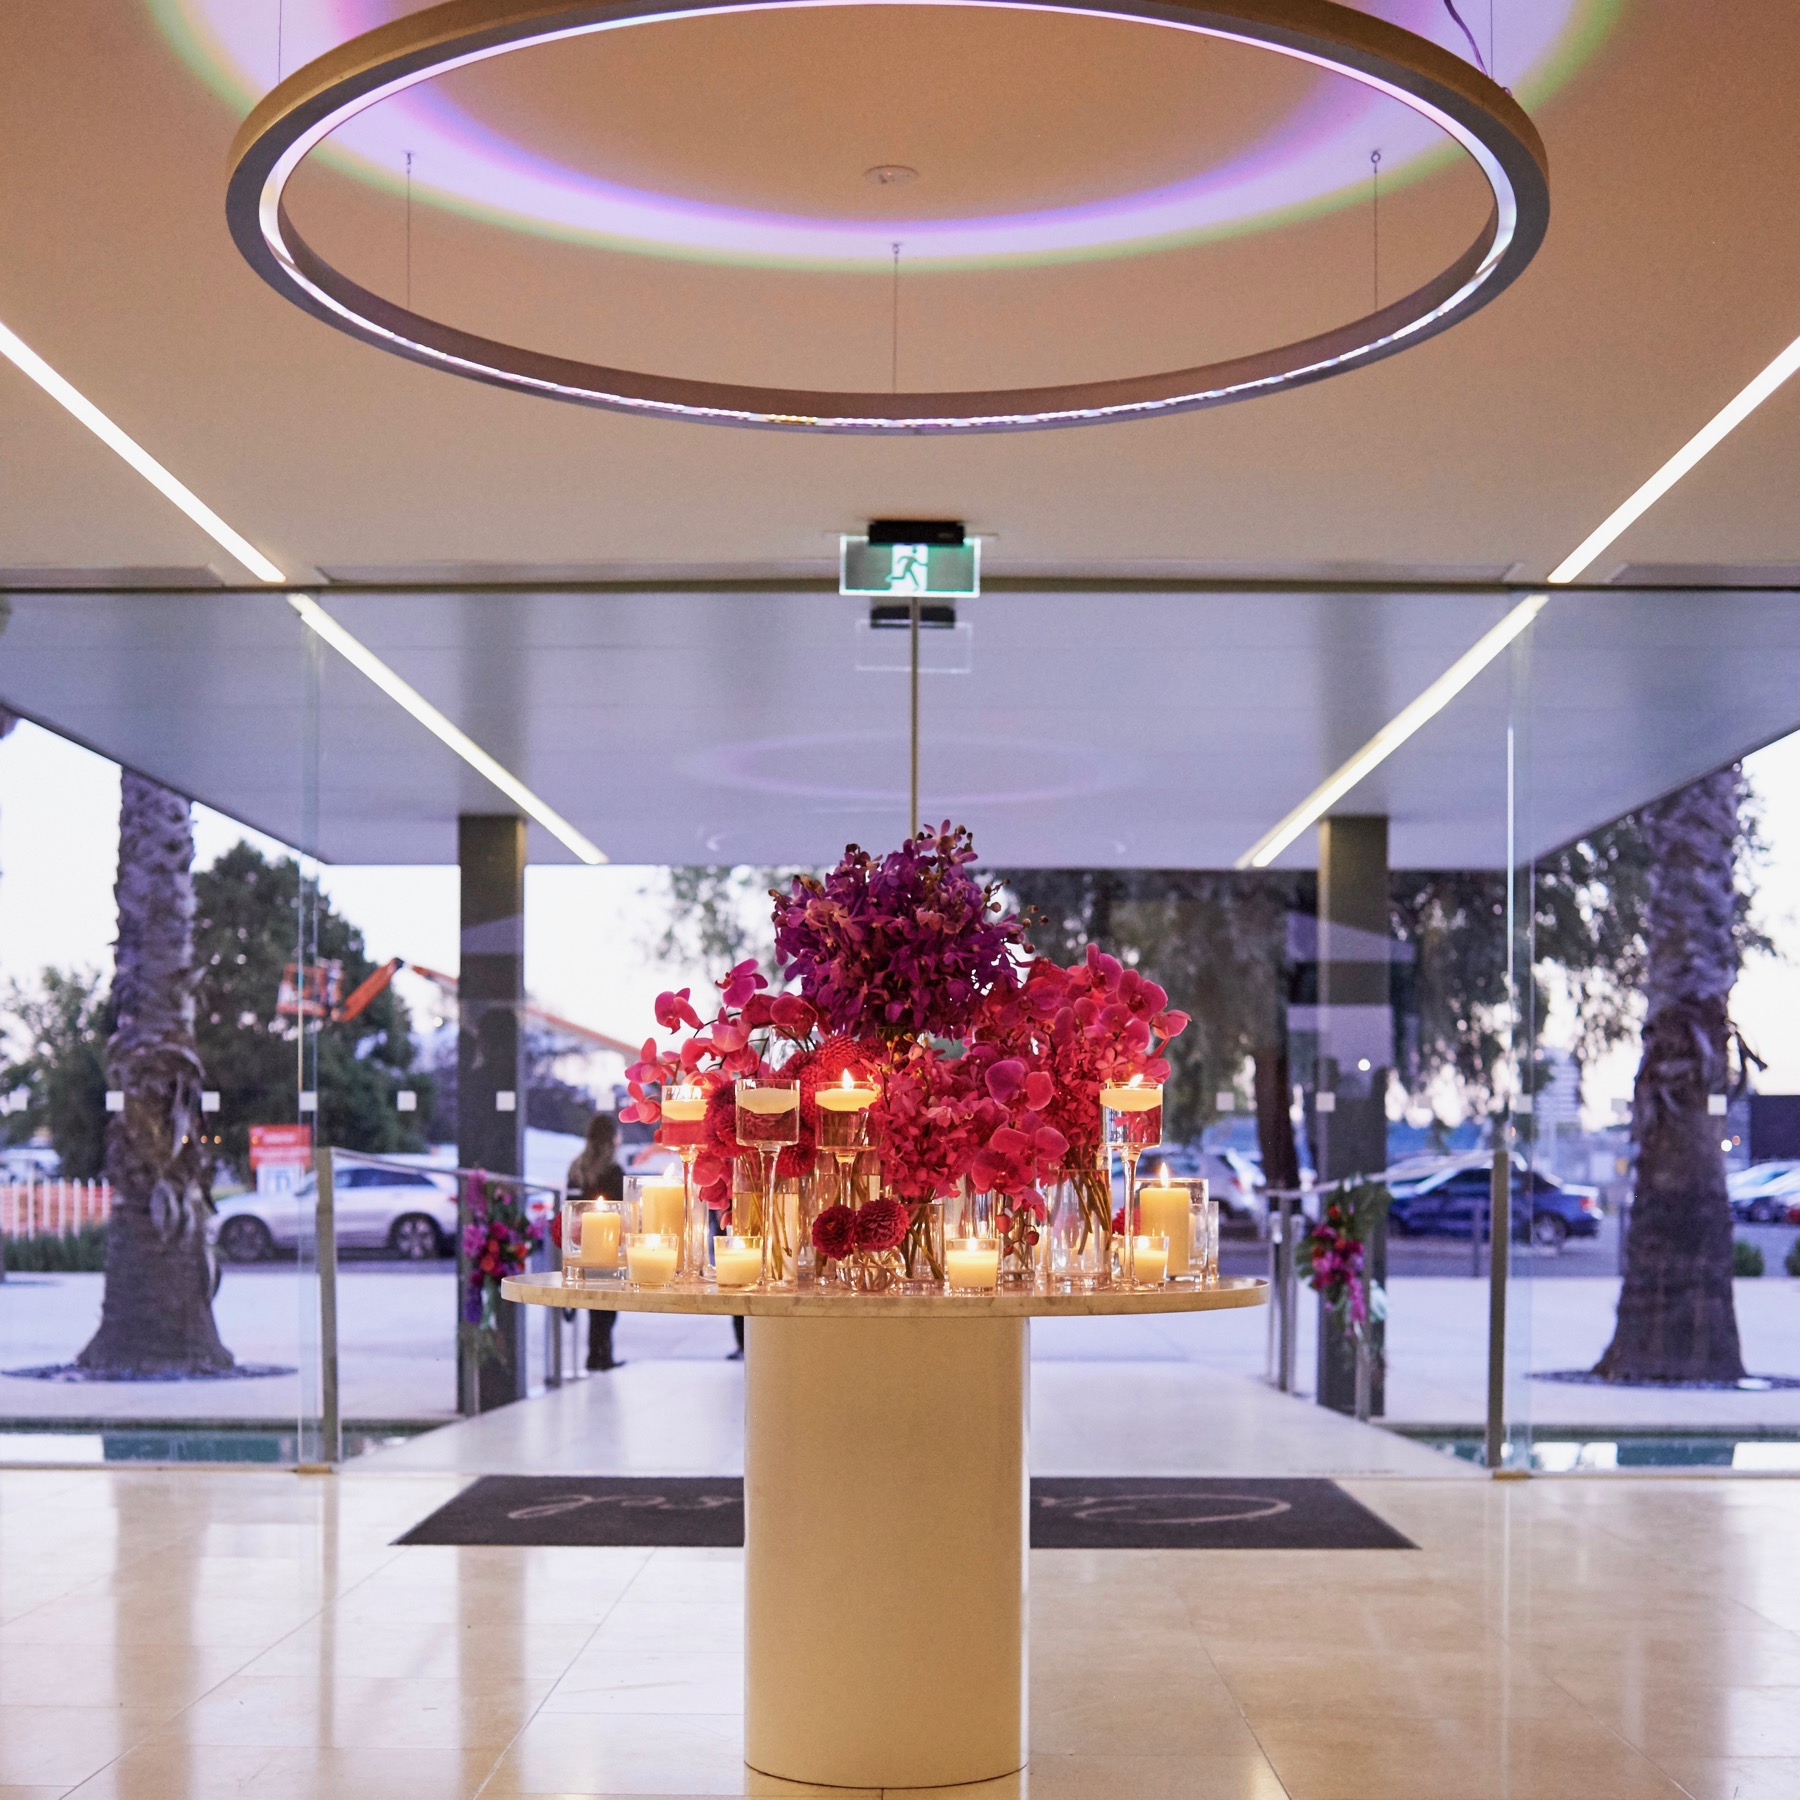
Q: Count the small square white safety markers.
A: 13